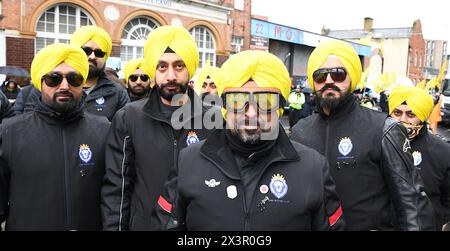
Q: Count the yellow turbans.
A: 8